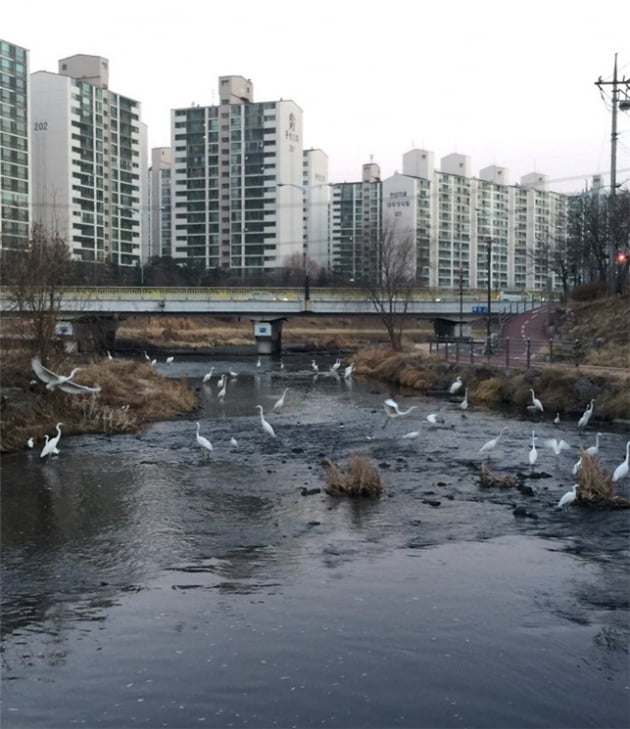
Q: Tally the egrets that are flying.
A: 3